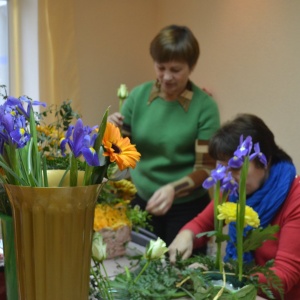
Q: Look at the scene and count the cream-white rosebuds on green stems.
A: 3